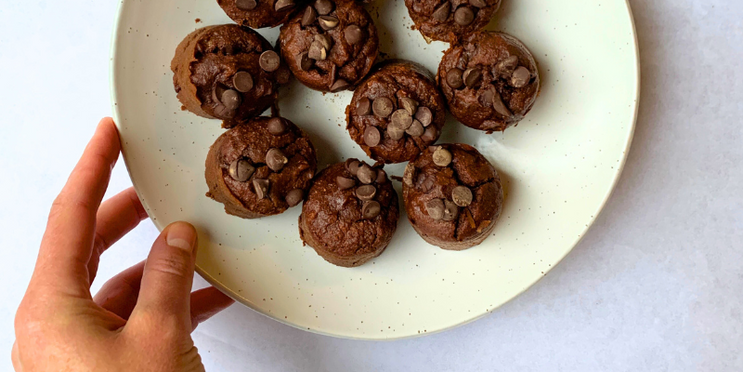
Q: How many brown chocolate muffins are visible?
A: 9